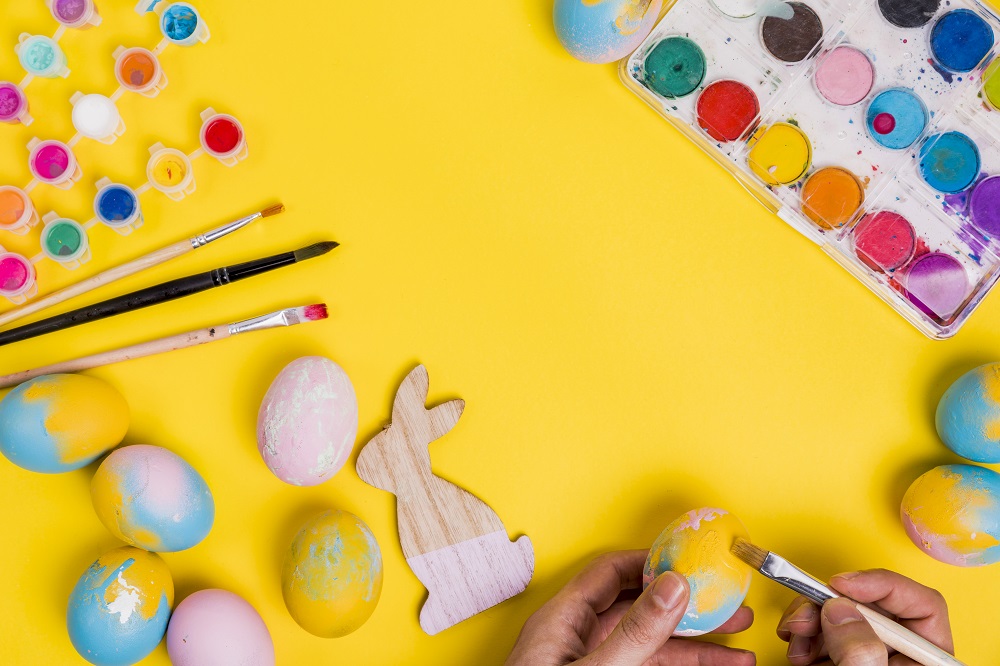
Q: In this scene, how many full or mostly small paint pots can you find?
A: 13